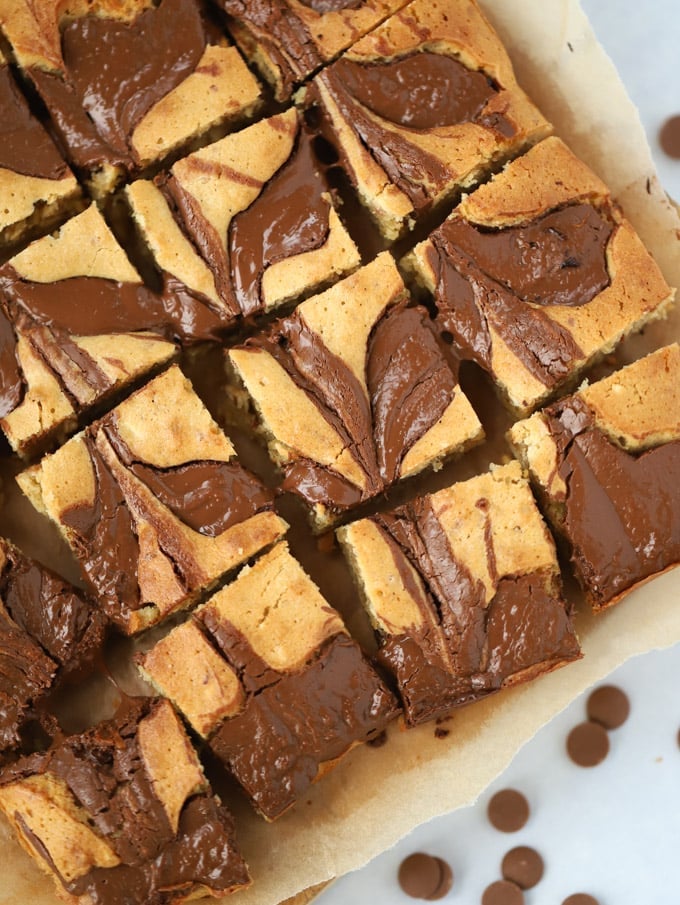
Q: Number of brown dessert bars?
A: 14